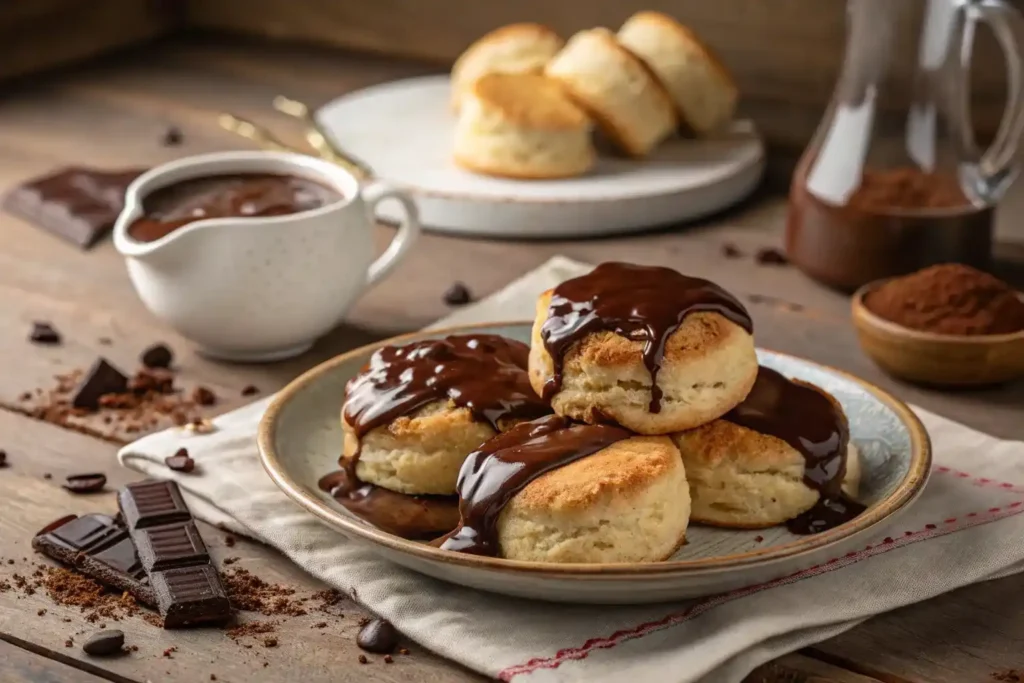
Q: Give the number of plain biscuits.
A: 4